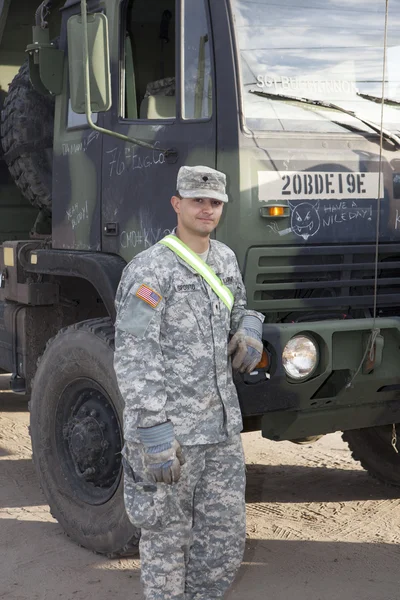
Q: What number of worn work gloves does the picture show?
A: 2